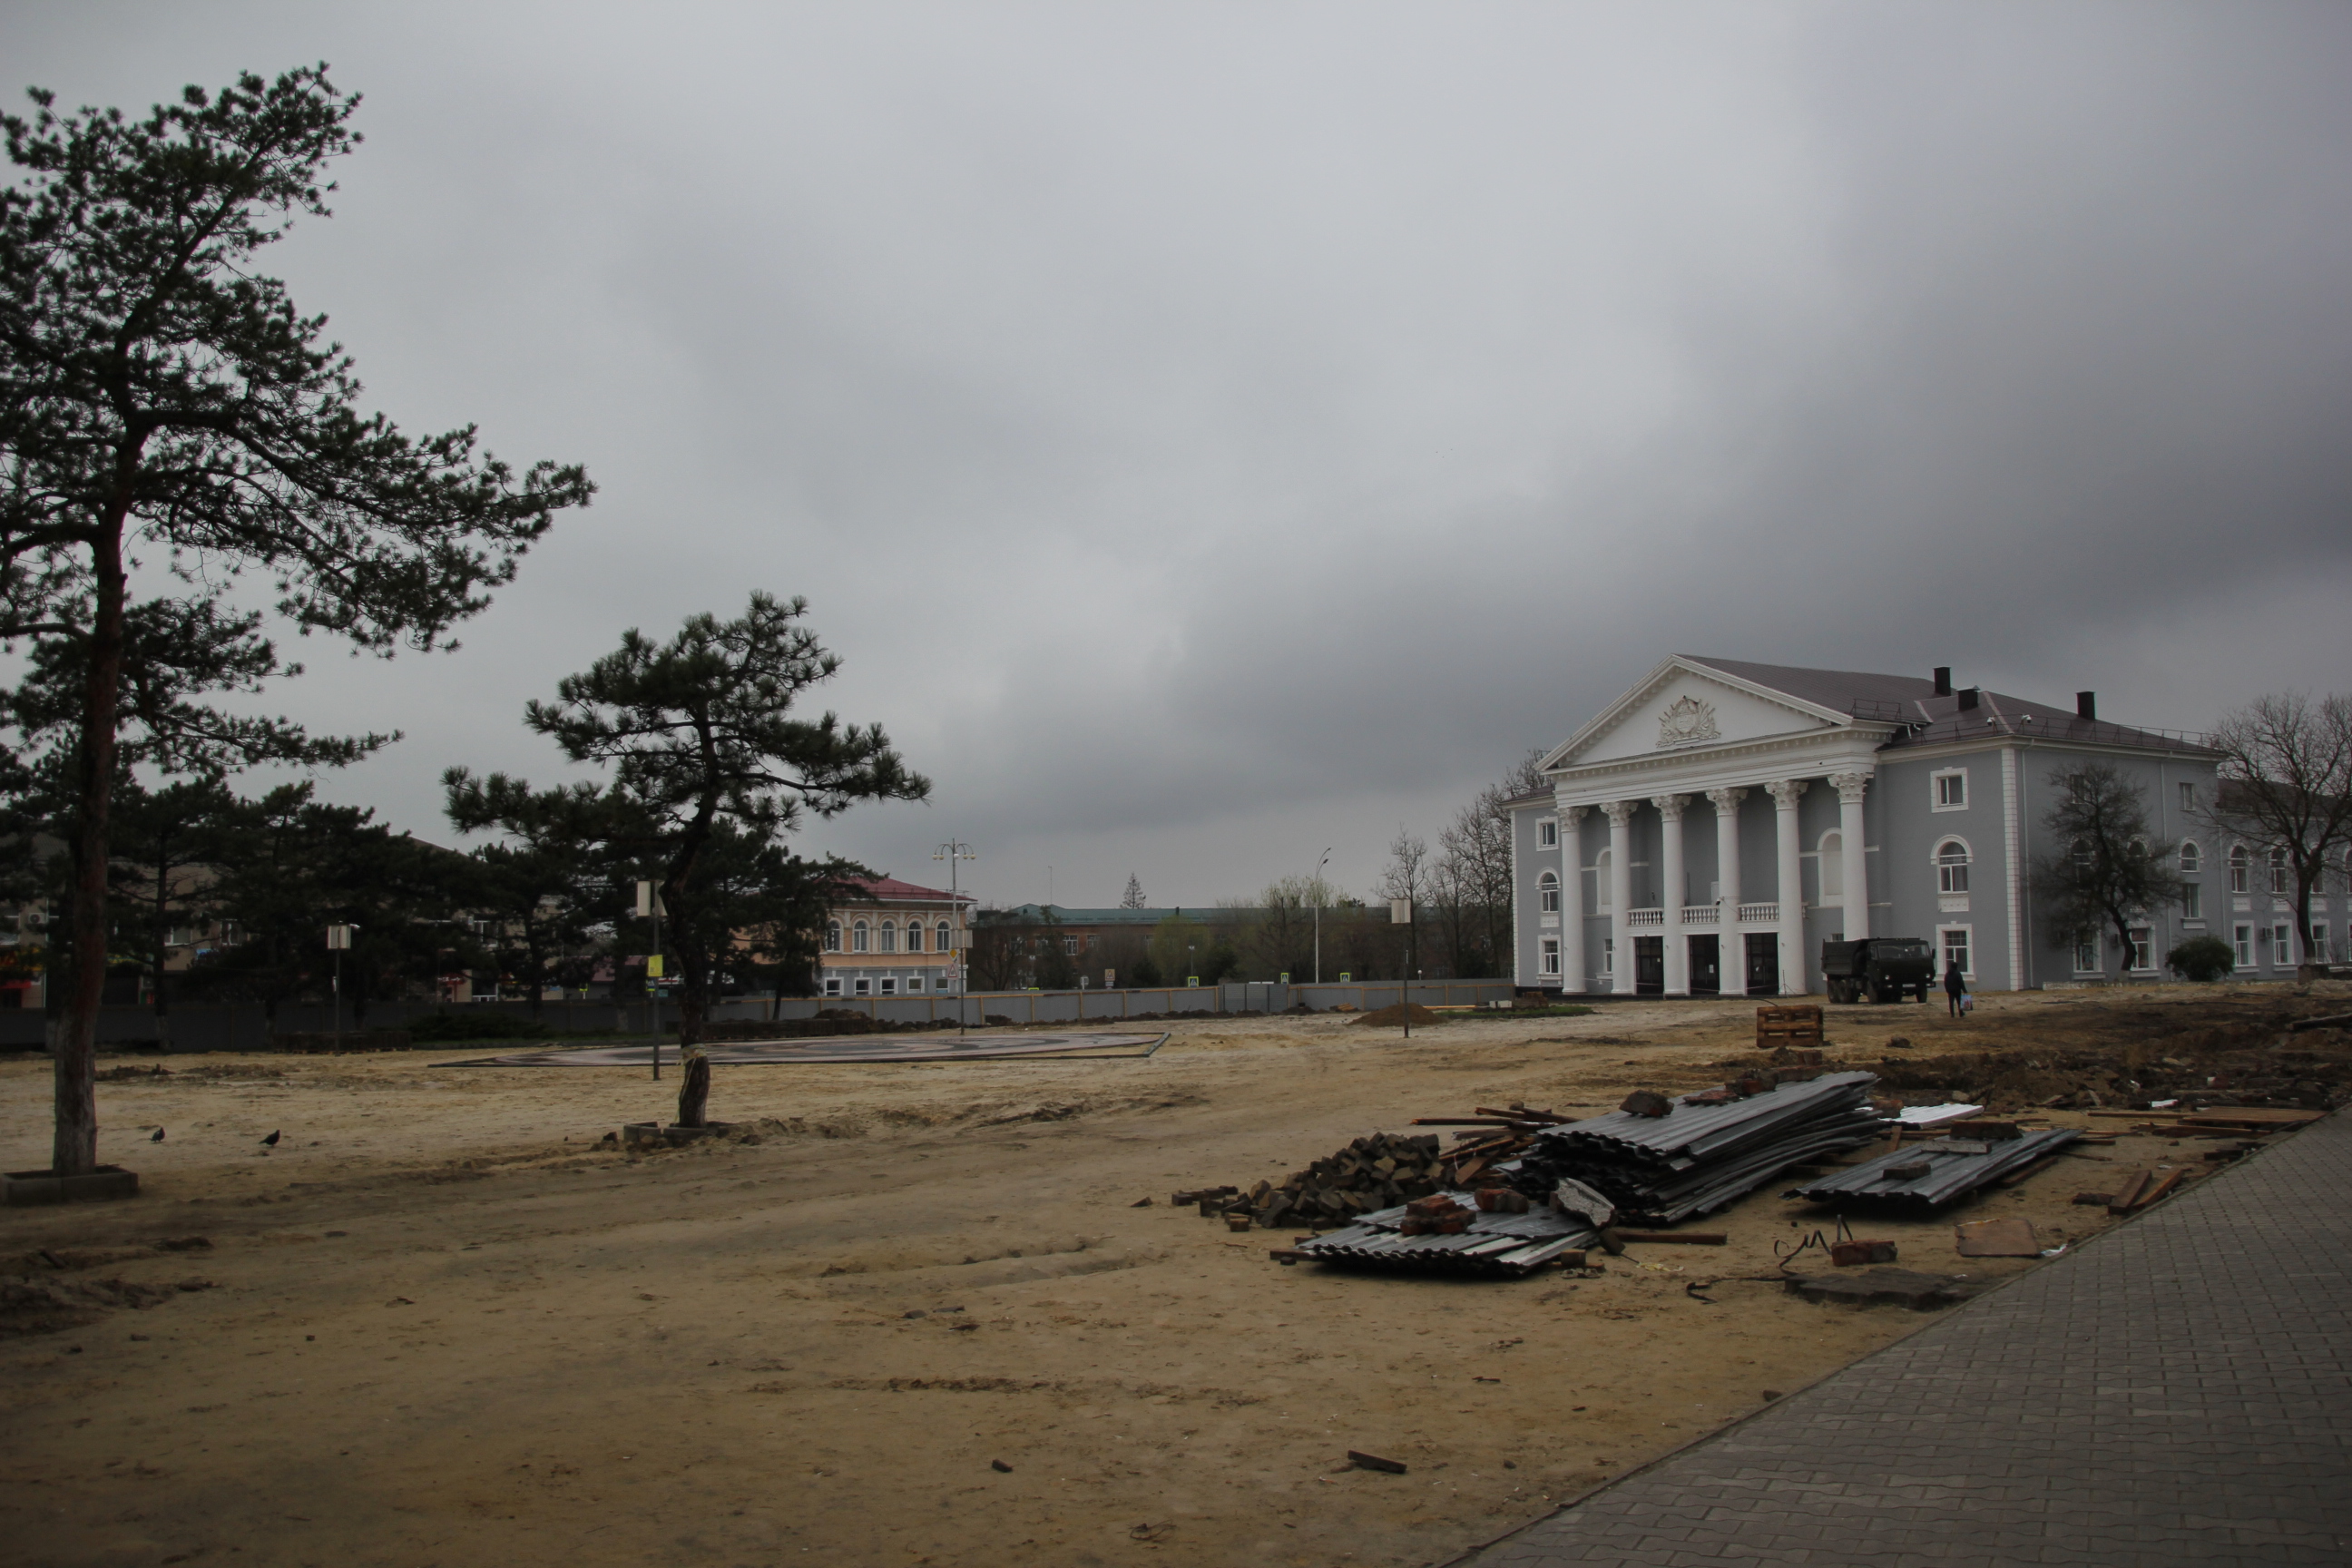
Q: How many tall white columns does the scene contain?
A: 6